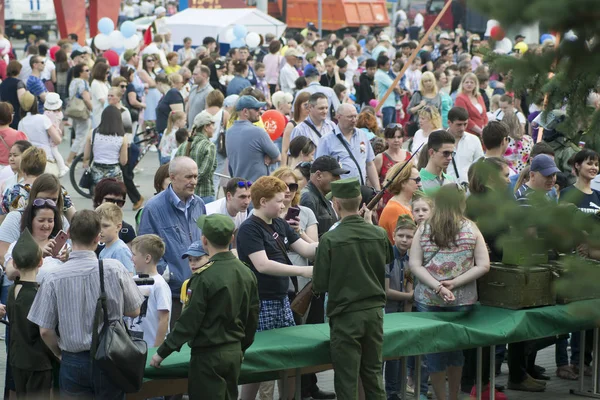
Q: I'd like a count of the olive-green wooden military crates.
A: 2